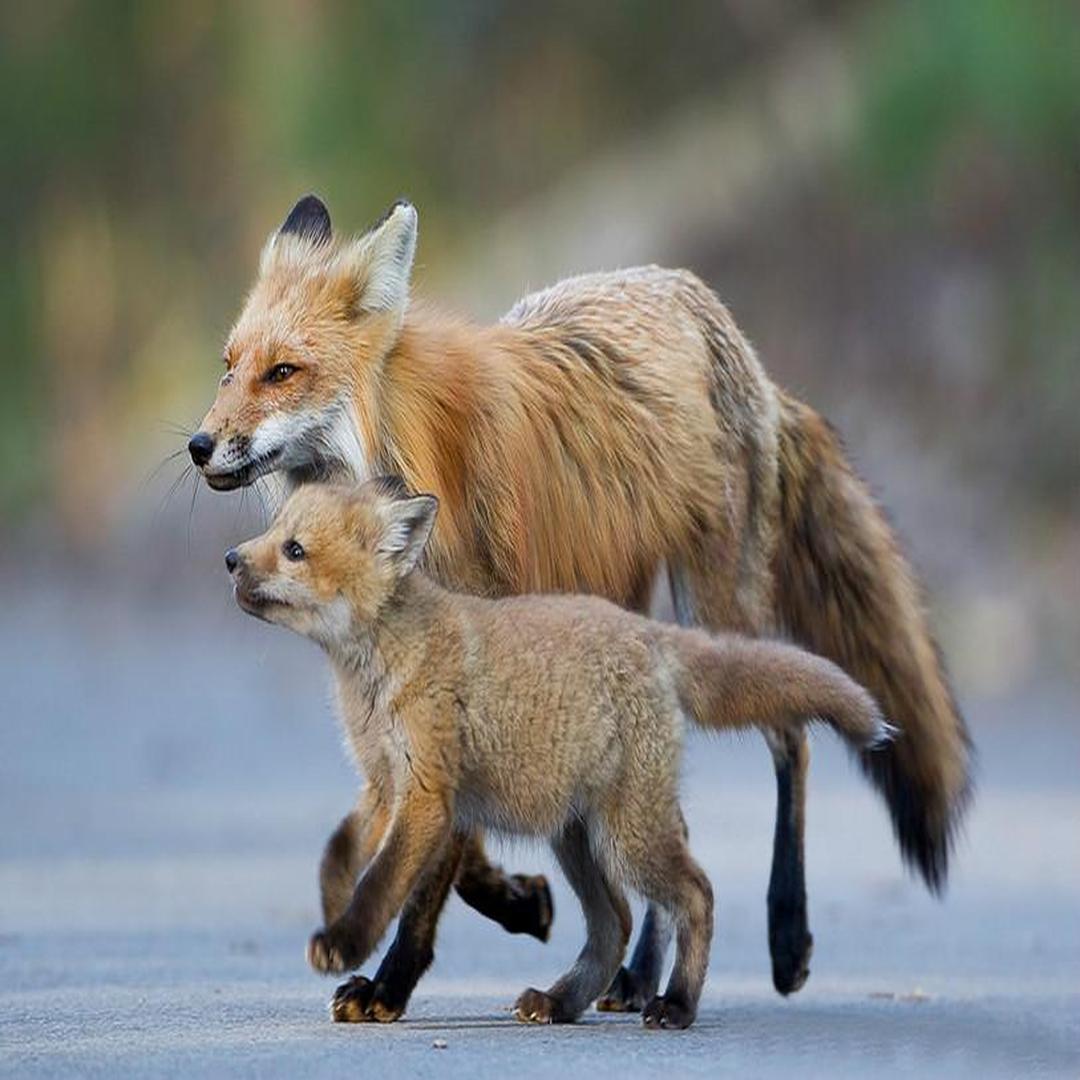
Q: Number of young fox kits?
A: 1